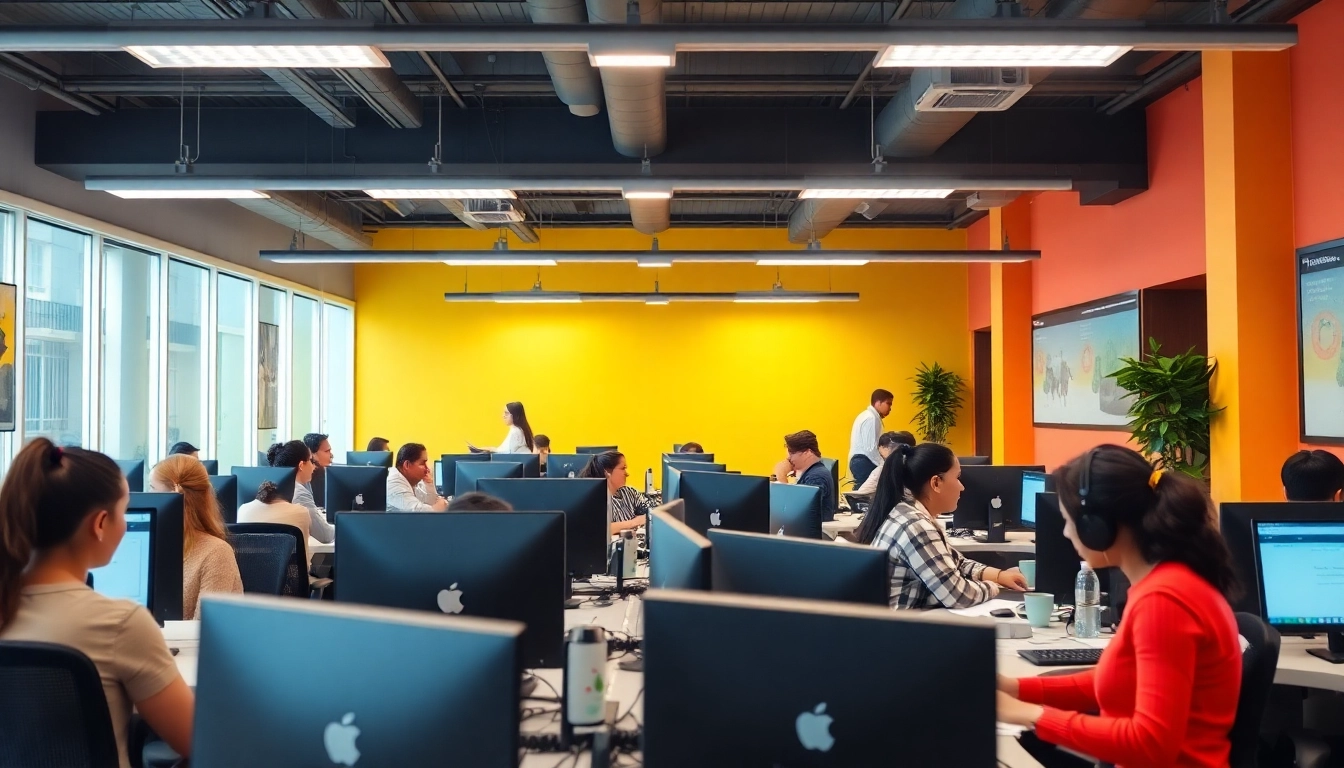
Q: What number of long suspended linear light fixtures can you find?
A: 4